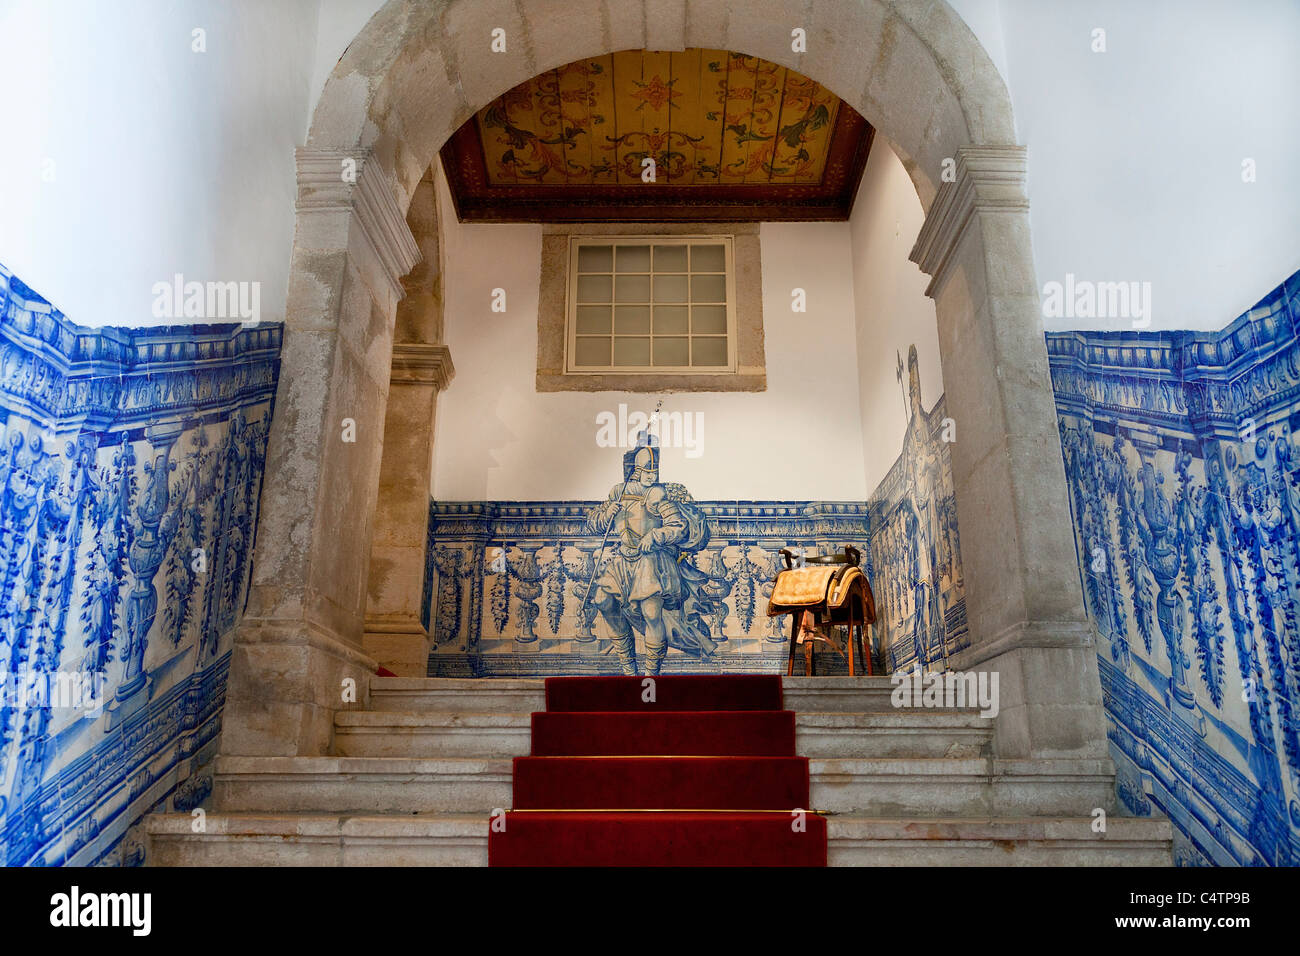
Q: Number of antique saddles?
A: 1